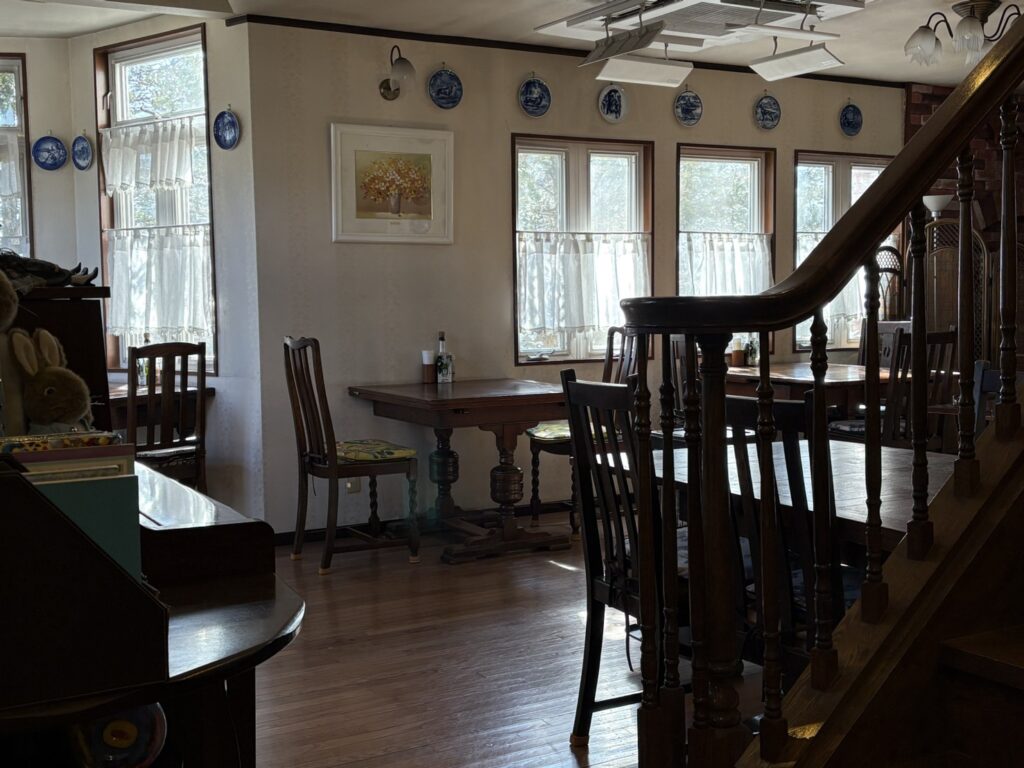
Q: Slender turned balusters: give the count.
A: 9